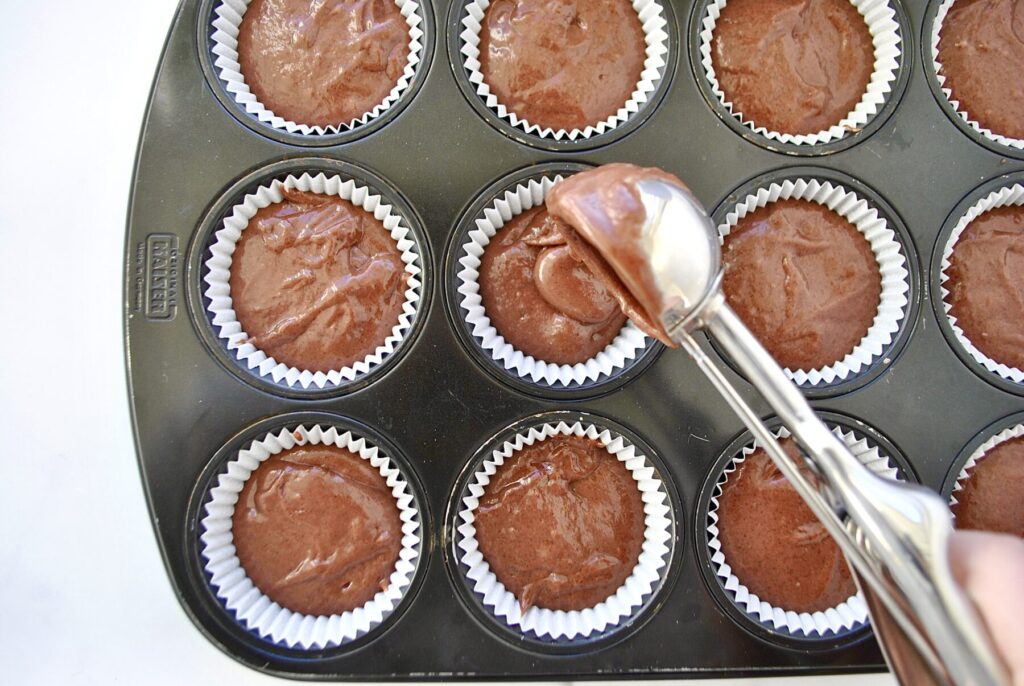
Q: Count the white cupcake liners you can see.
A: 12